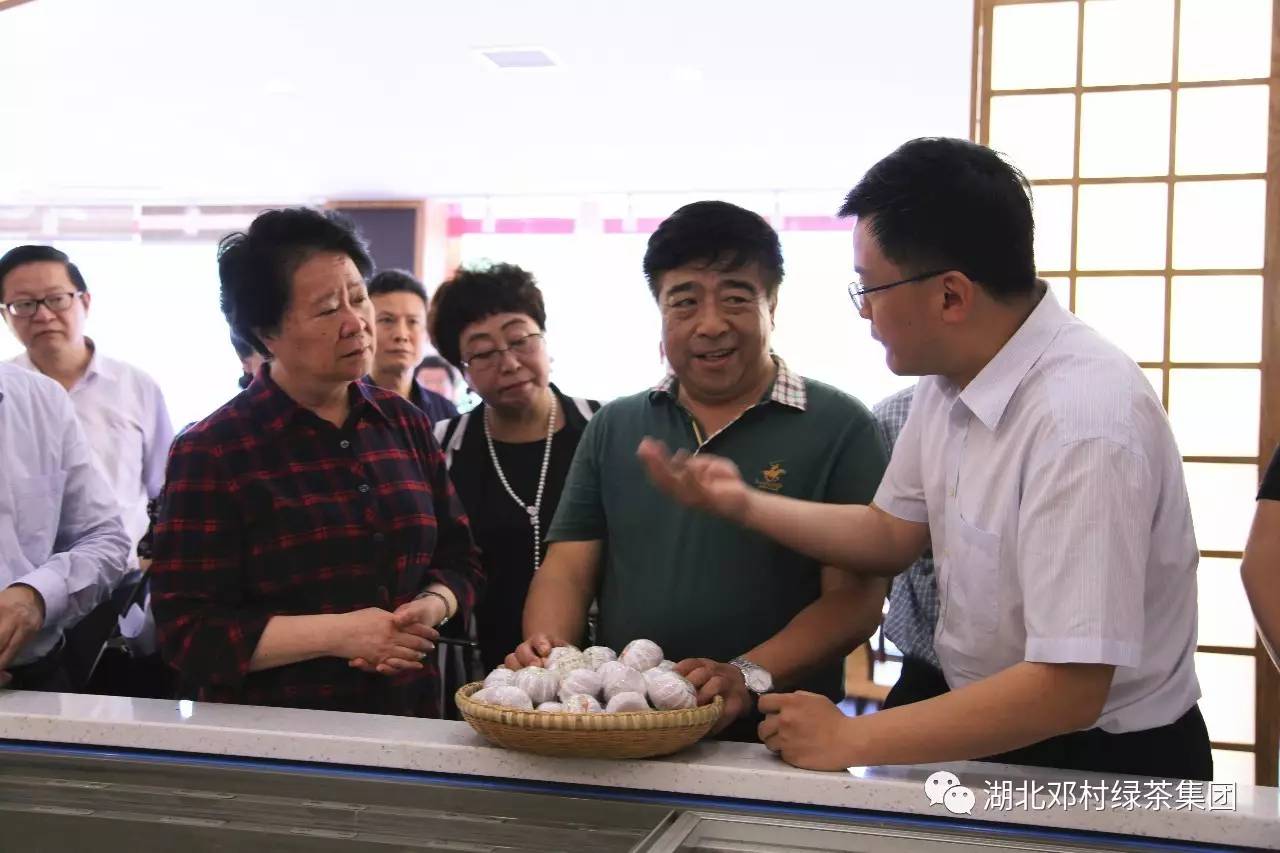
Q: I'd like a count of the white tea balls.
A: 13